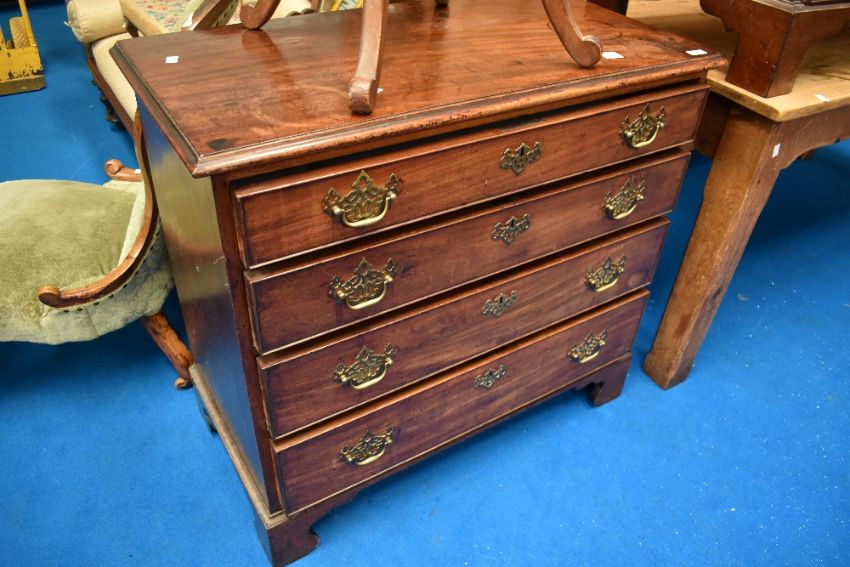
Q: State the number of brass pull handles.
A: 8